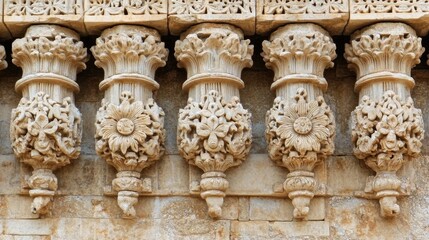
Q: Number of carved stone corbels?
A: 5